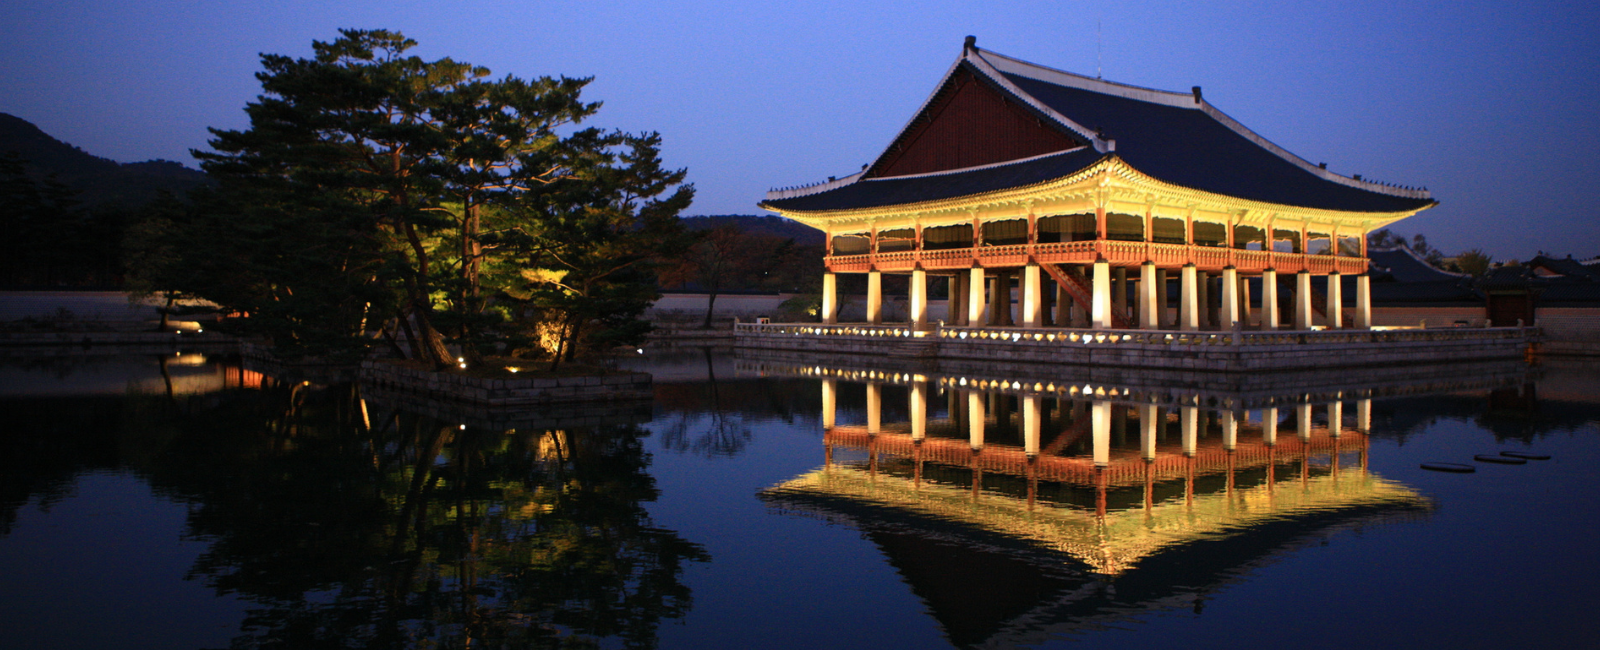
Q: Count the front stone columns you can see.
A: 13